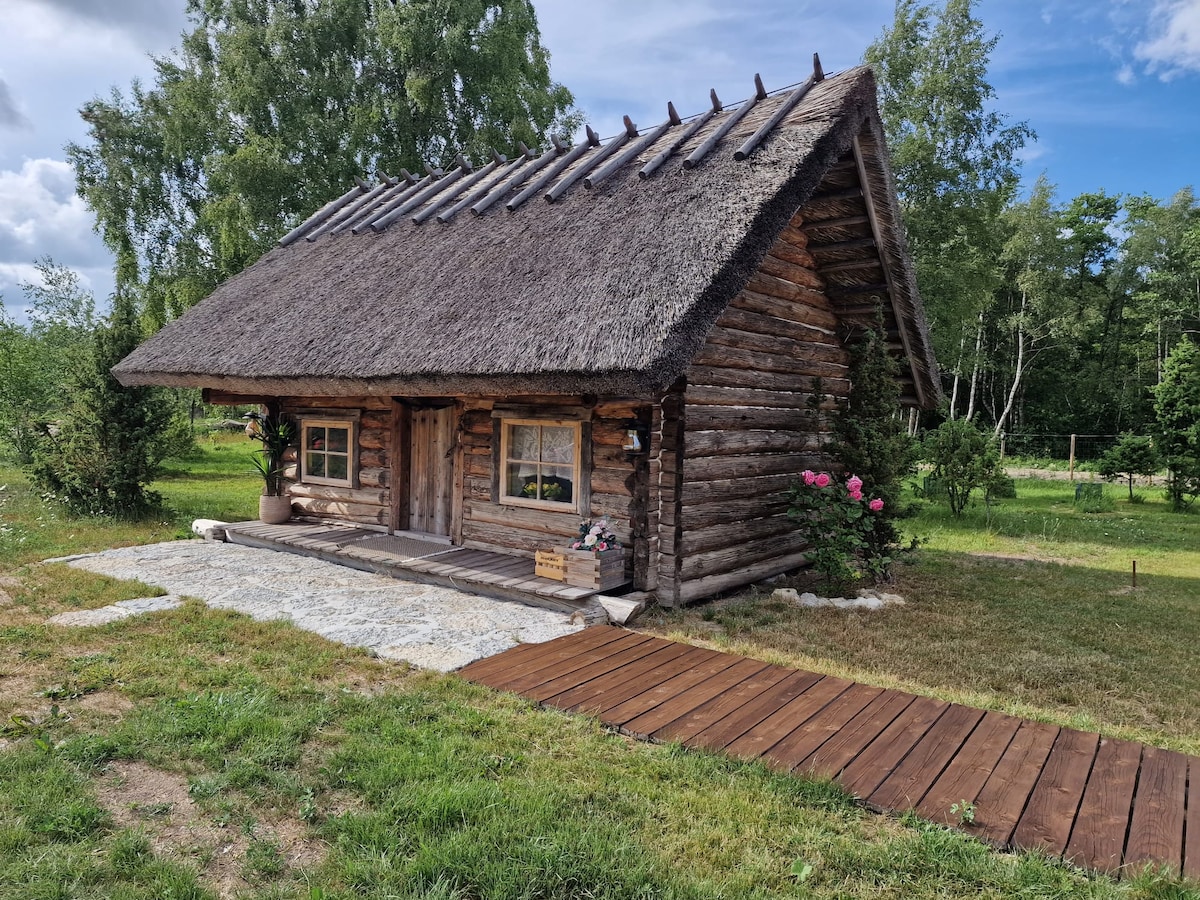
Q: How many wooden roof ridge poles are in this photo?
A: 14